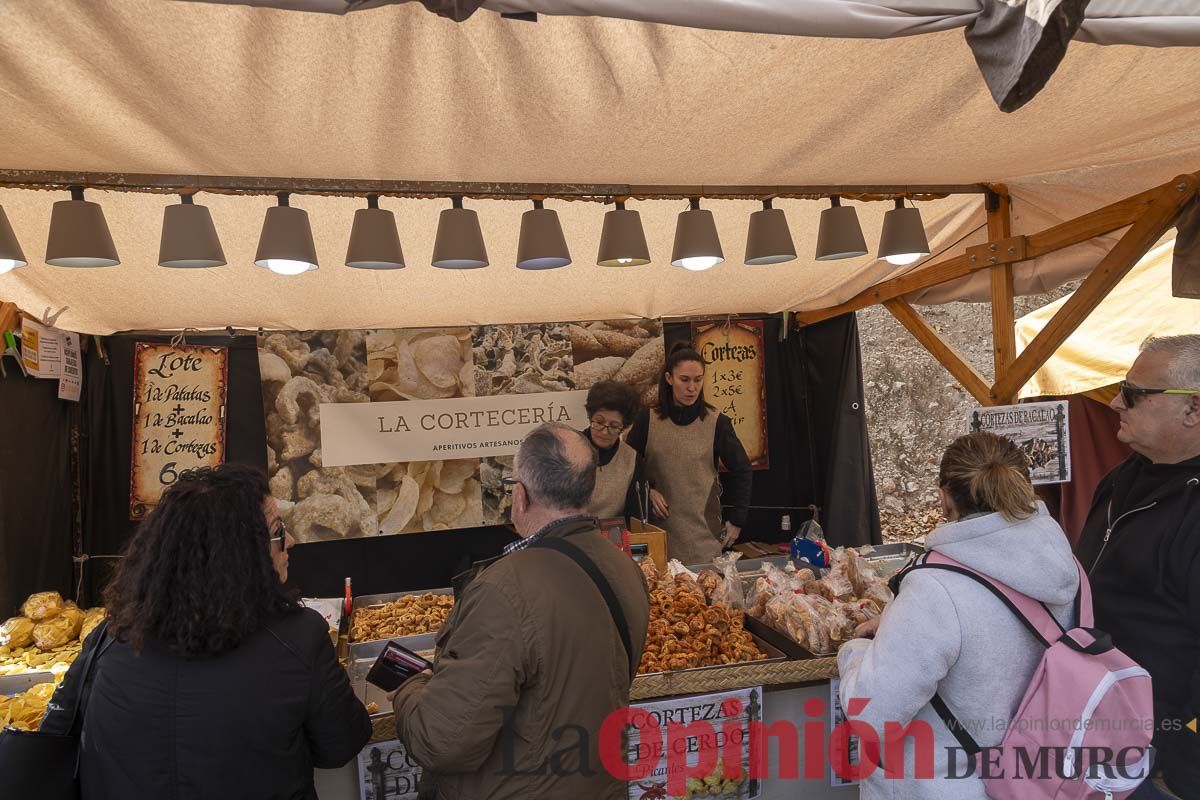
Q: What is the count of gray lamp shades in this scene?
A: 12